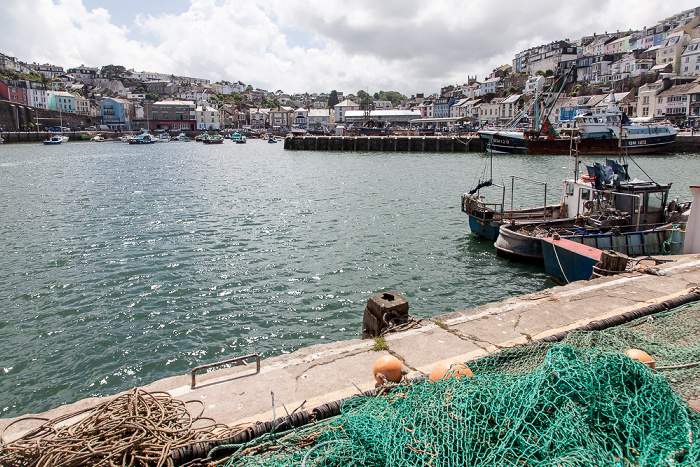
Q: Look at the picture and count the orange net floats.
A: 3